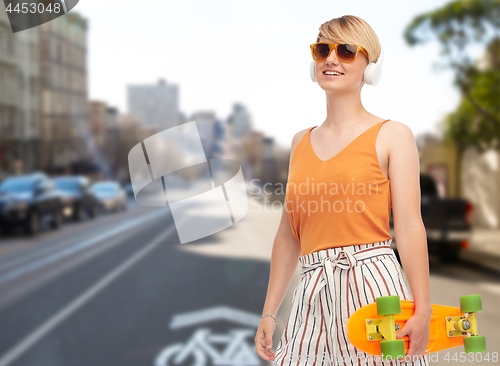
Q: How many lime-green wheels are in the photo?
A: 4